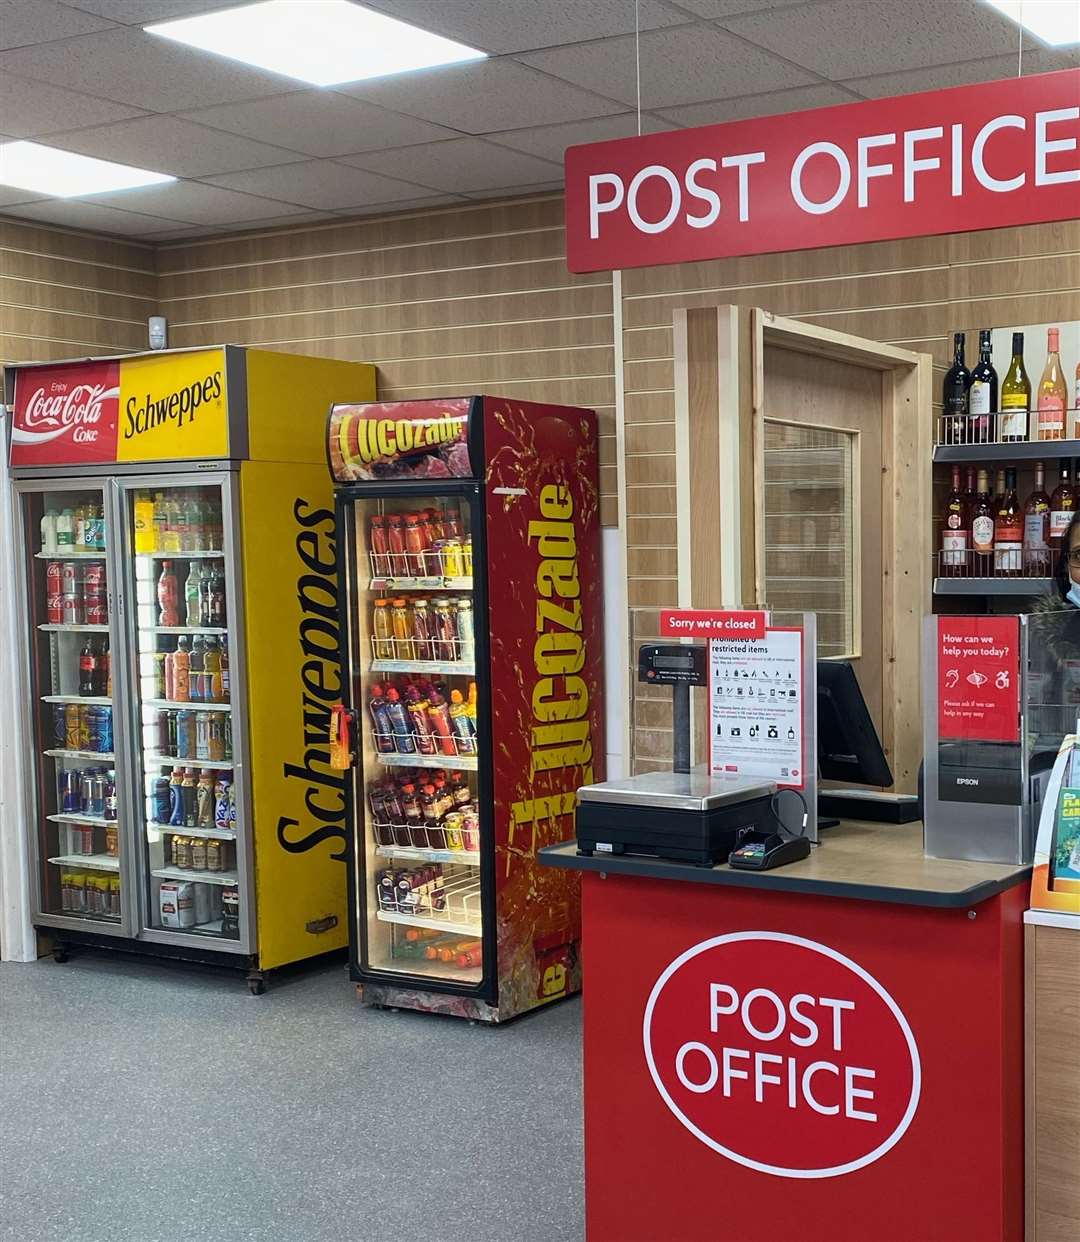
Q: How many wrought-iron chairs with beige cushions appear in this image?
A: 0